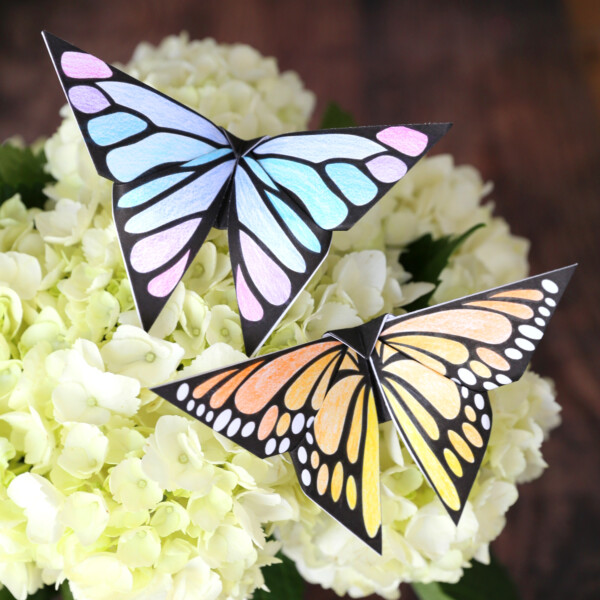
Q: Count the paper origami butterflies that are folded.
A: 2